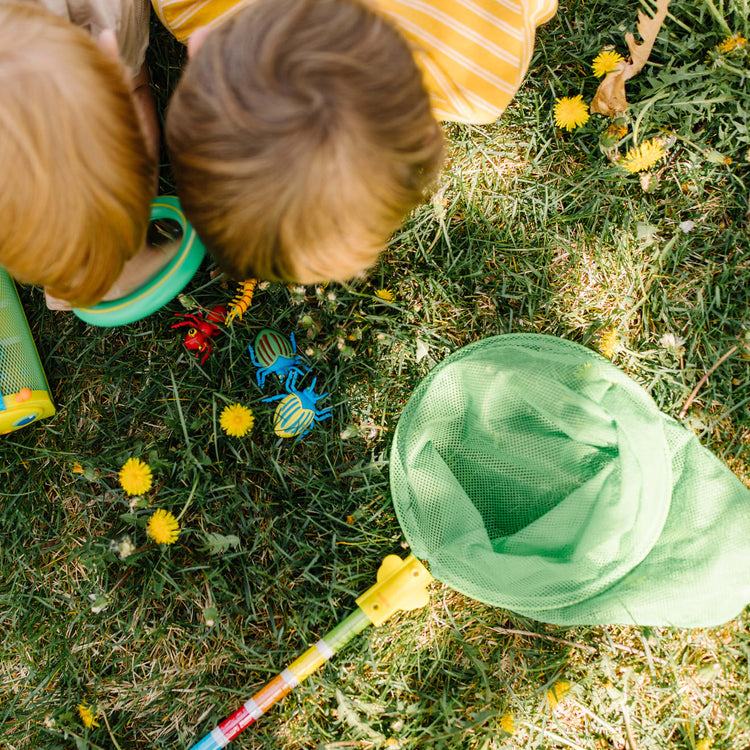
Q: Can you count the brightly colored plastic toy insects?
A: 4